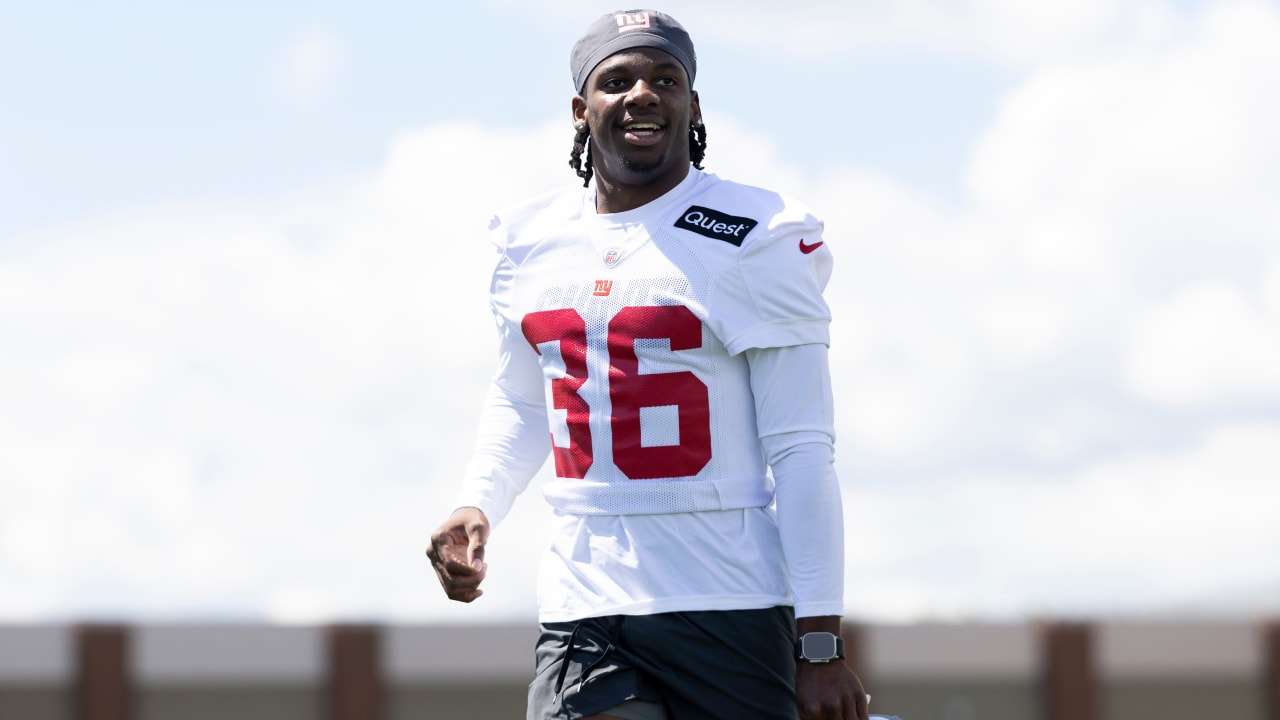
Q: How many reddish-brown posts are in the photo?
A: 5